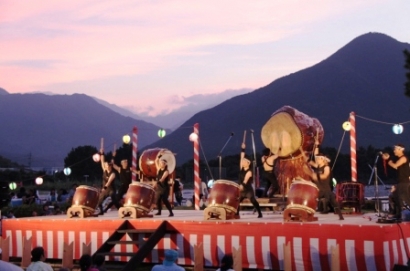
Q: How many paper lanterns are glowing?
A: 11